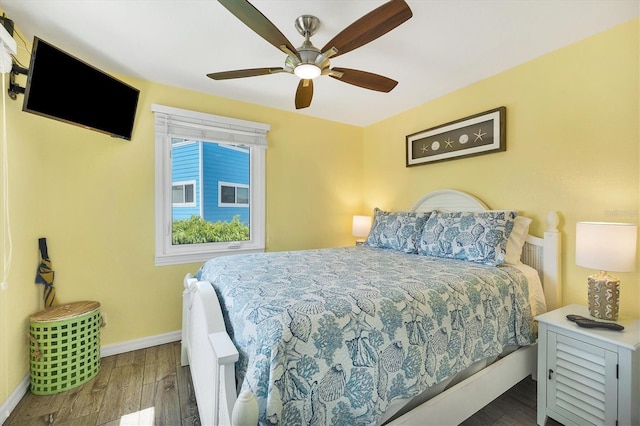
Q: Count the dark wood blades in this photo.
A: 5